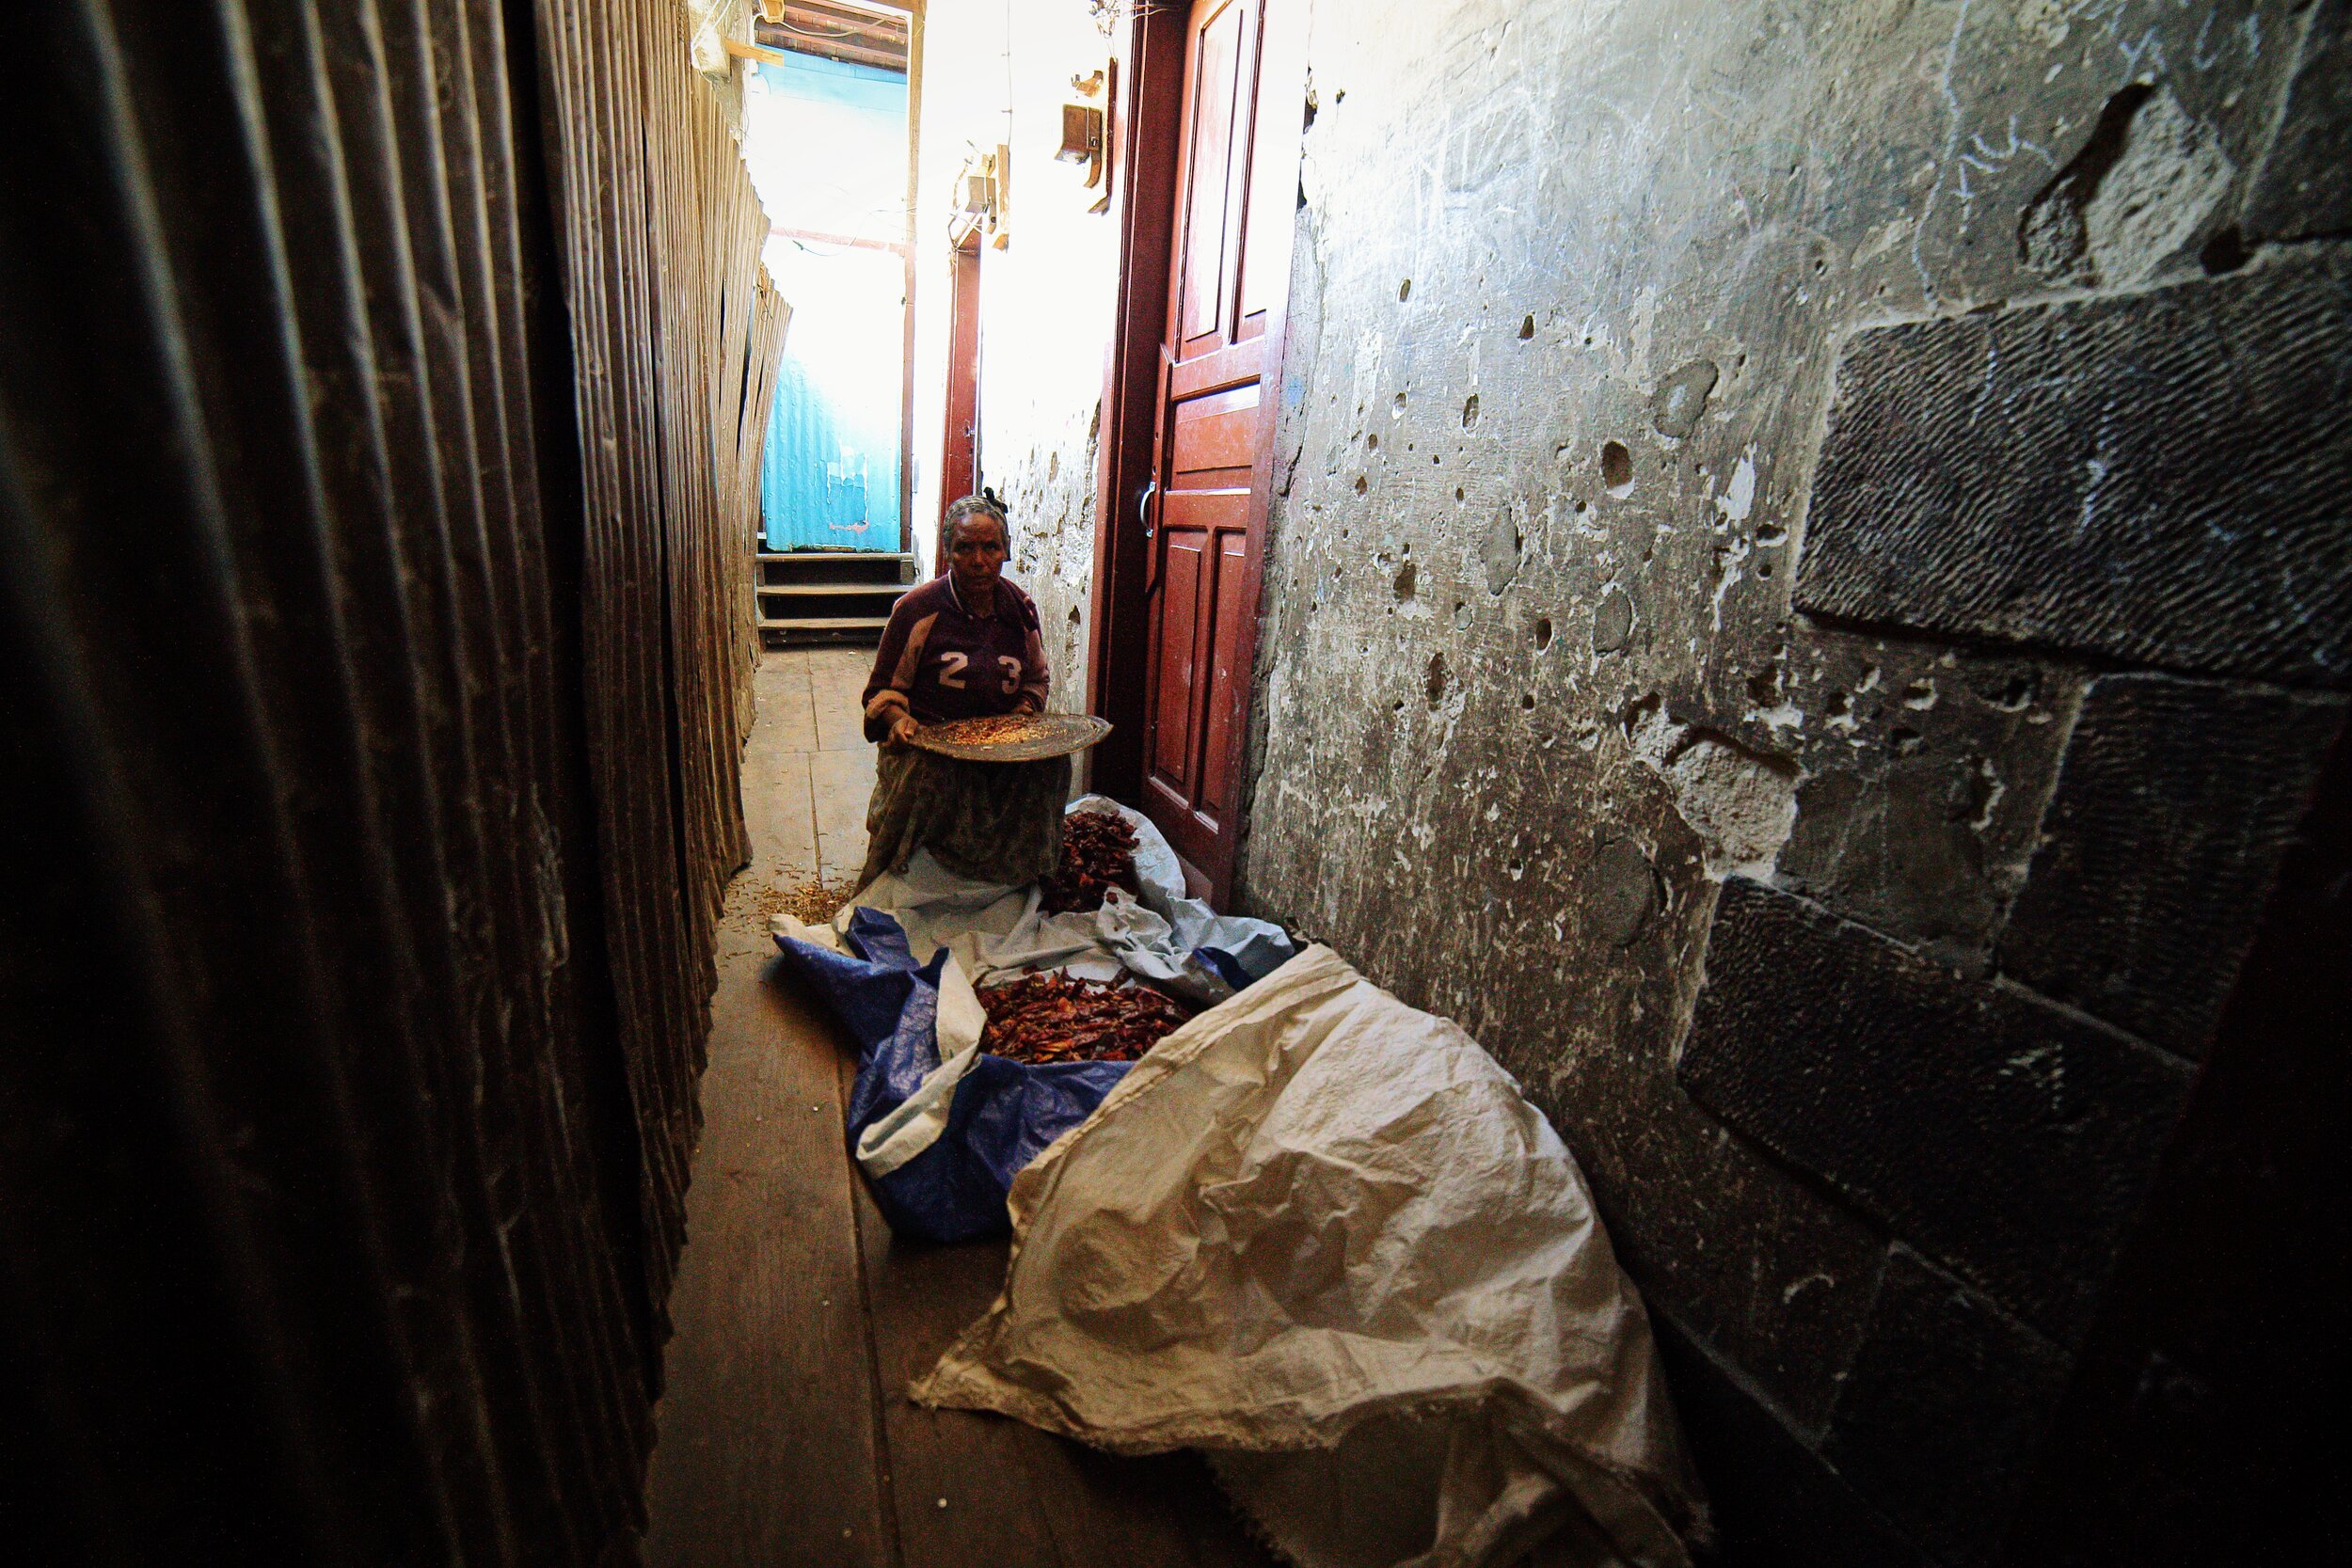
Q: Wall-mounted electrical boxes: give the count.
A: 2